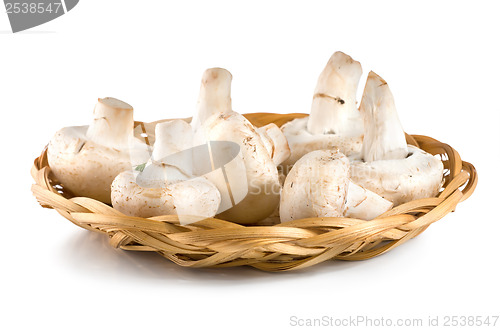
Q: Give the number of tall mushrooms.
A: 3